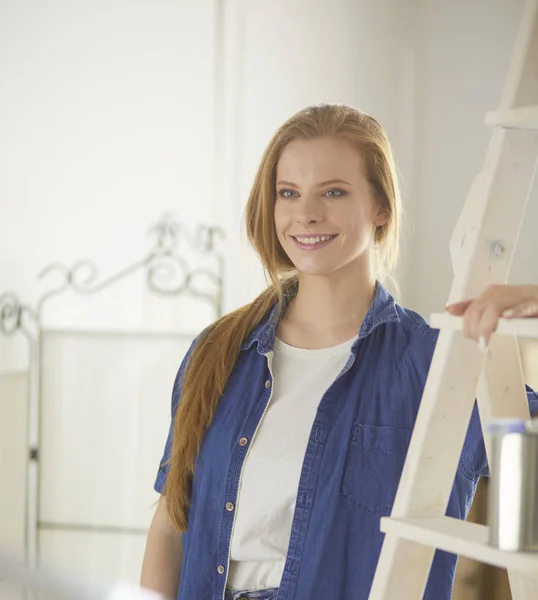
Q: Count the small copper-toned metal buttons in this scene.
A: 4